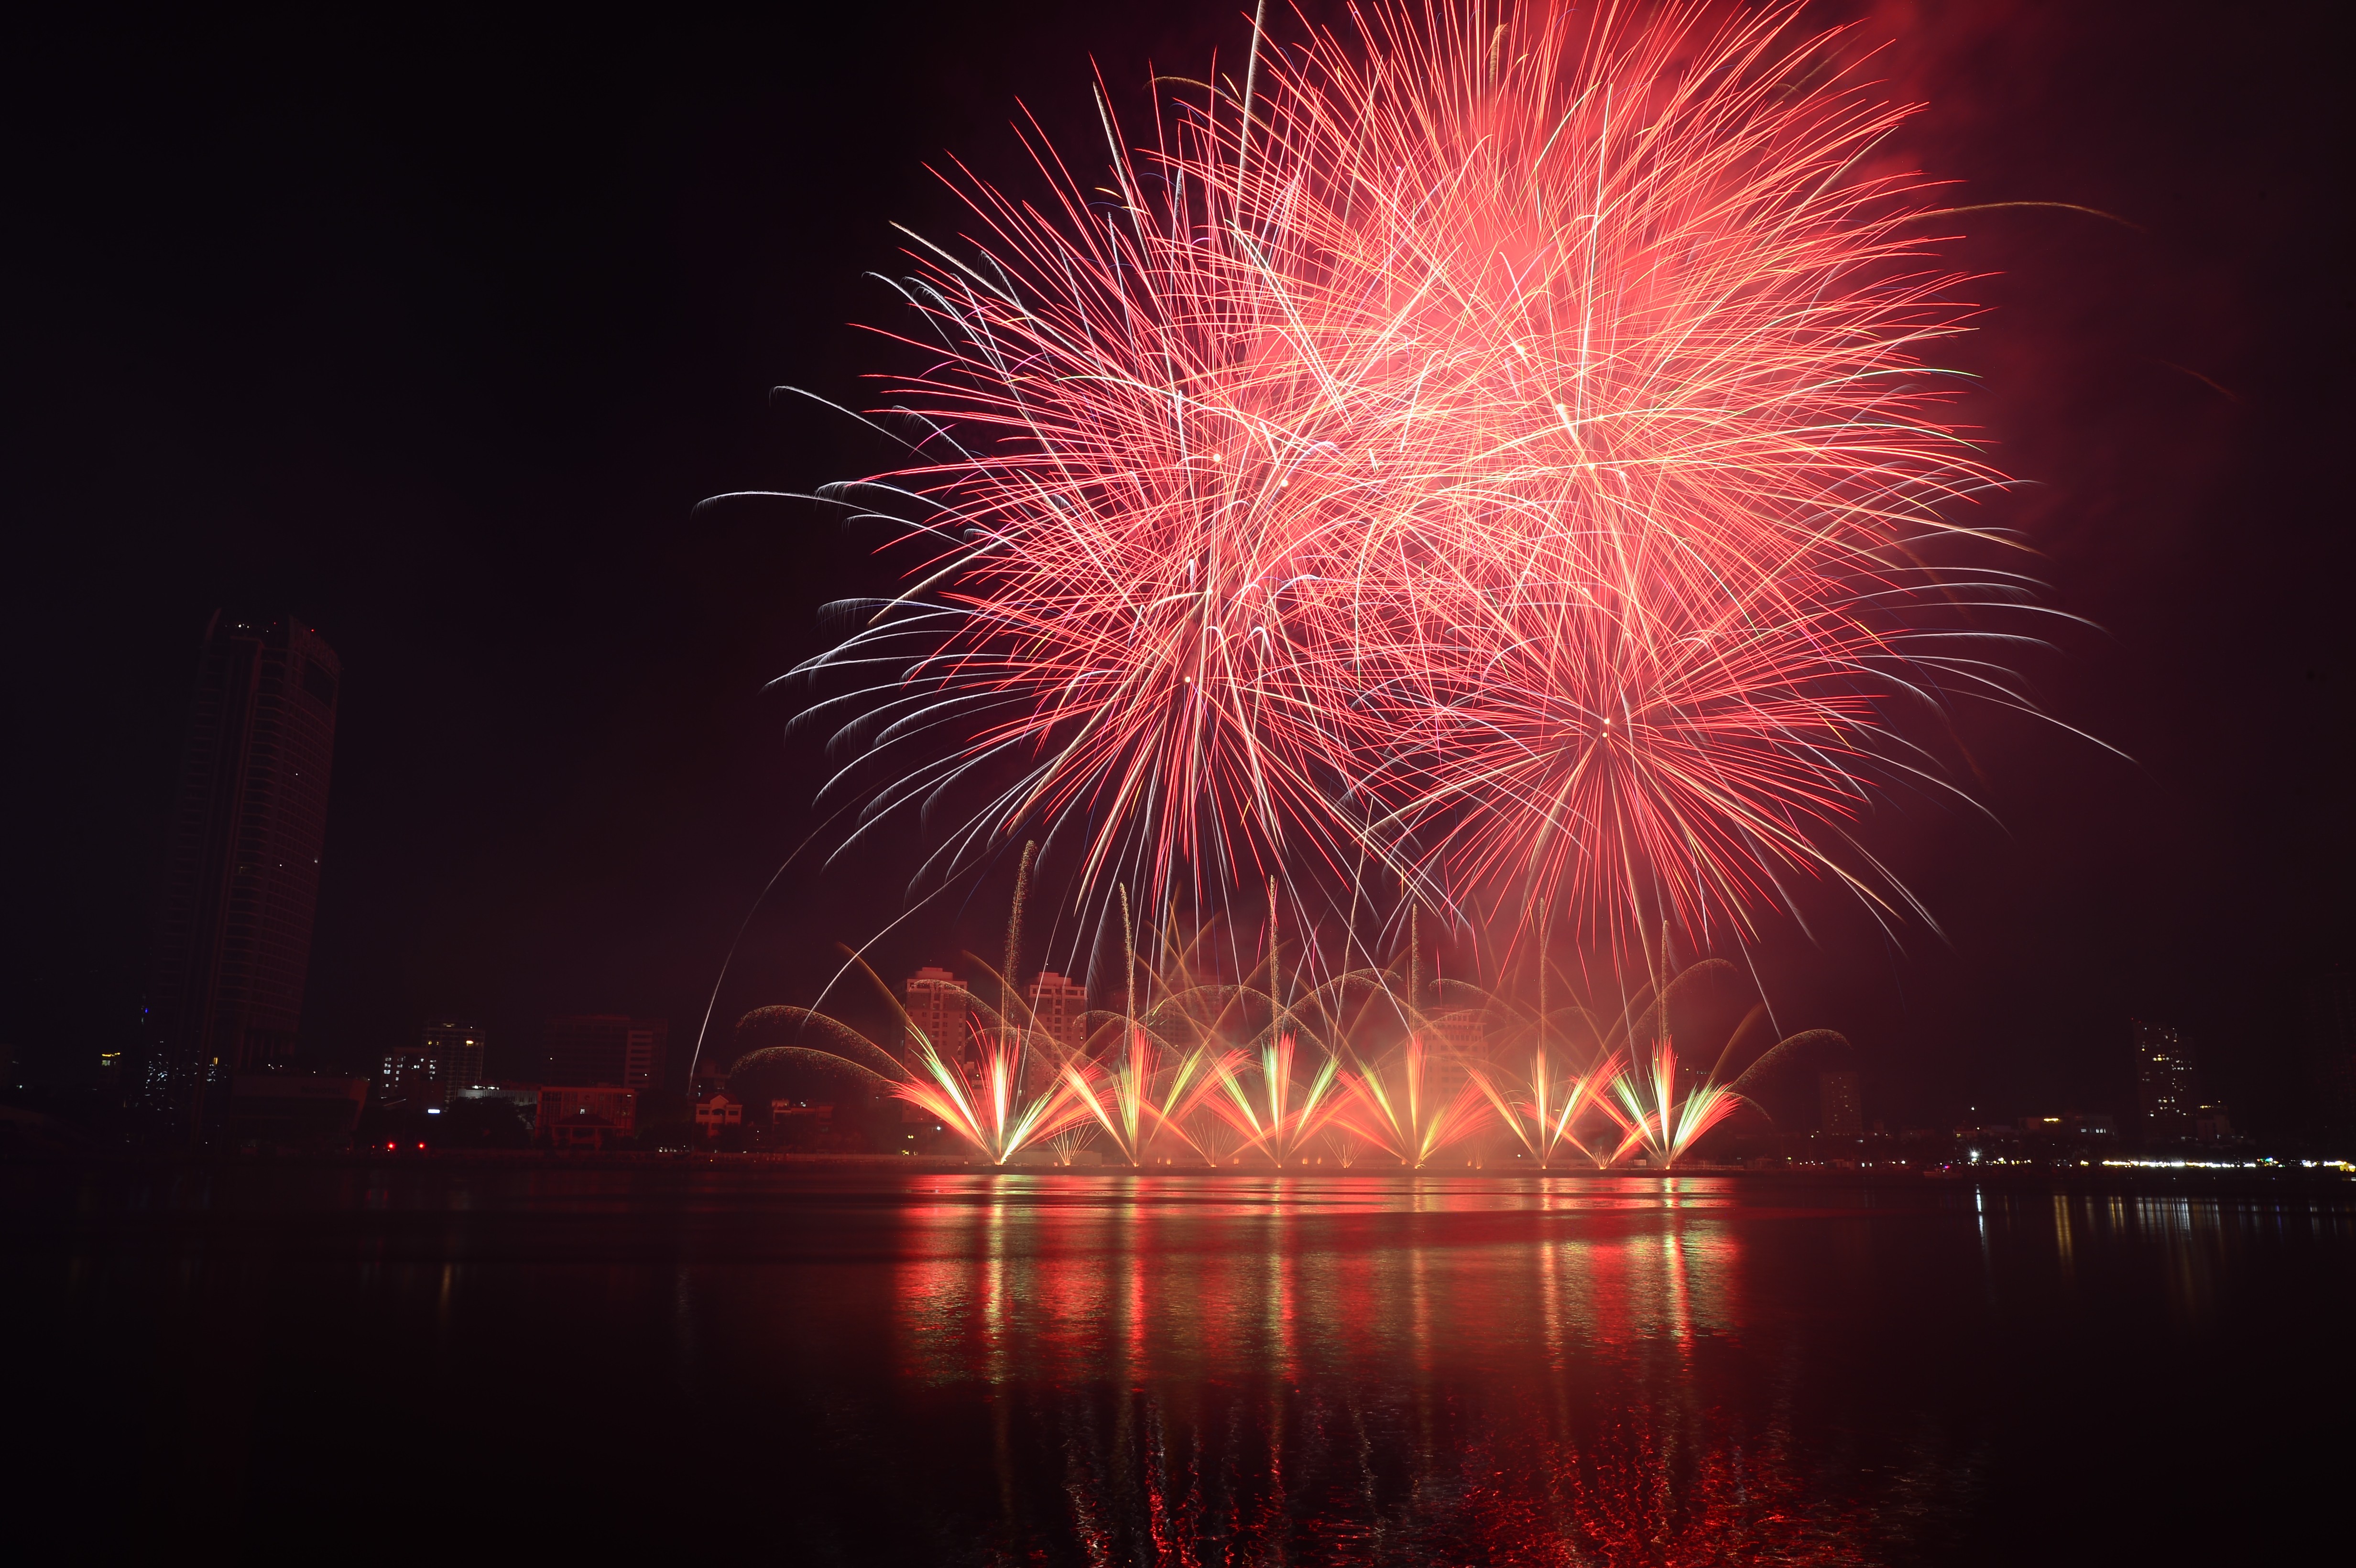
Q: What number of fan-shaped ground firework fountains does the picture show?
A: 6